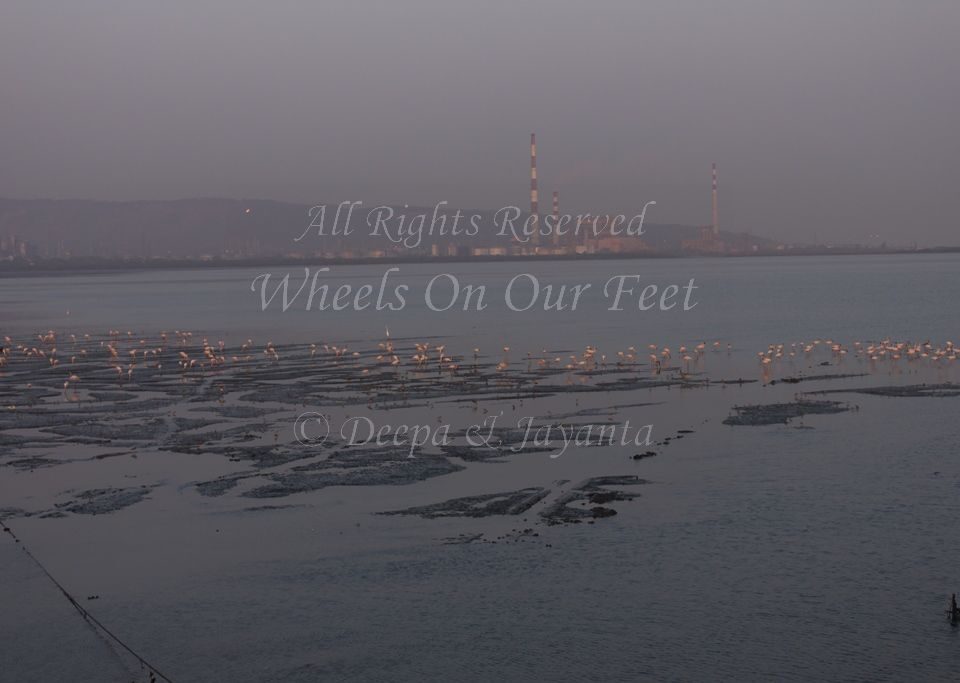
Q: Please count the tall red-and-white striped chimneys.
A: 3